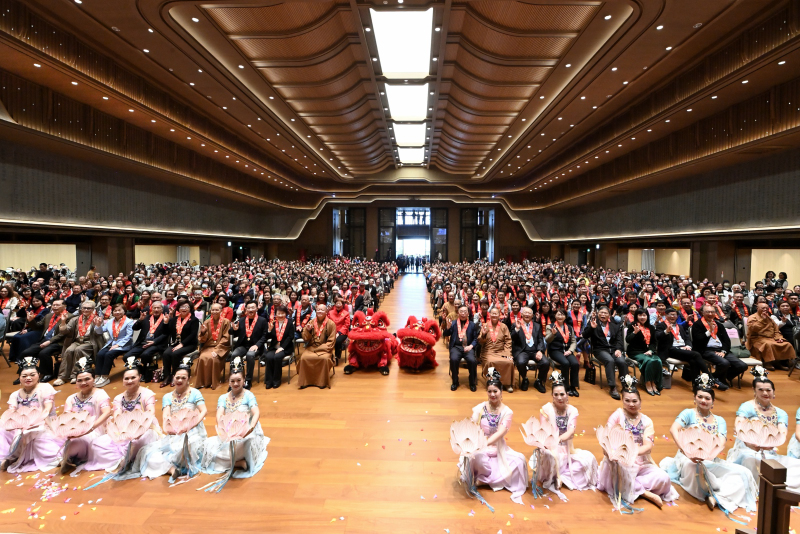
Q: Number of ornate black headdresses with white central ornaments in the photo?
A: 10